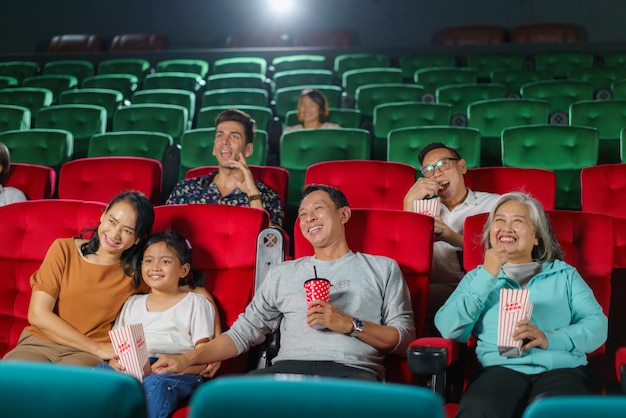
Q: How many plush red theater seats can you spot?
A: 10